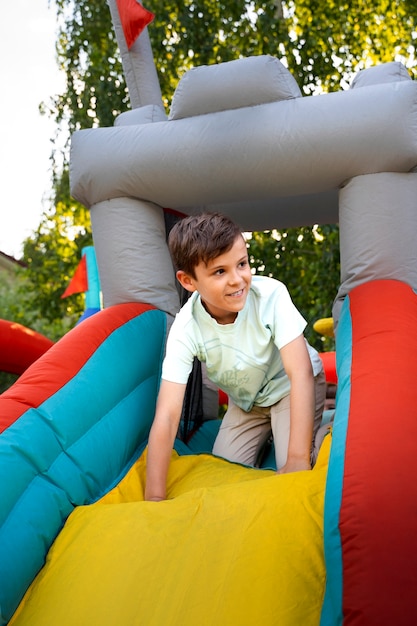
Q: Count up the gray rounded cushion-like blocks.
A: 3